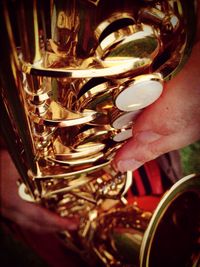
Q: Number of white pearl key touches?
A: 3